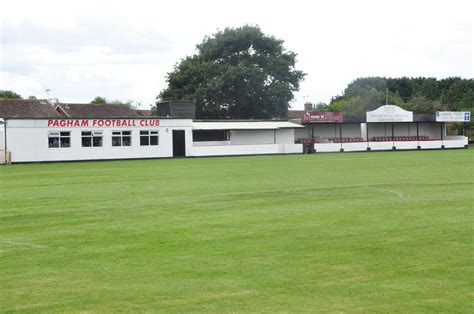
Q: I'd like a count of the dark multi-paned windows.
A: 4